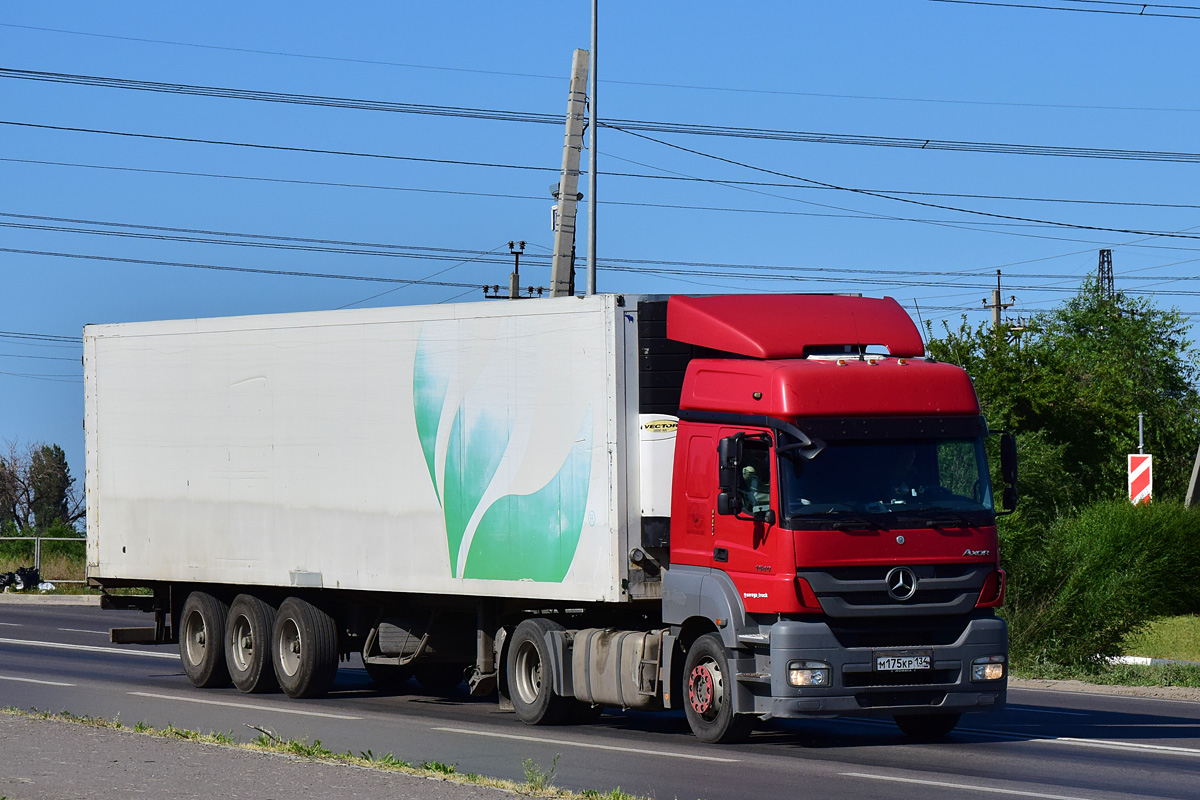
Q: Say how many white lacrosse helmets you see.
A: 0